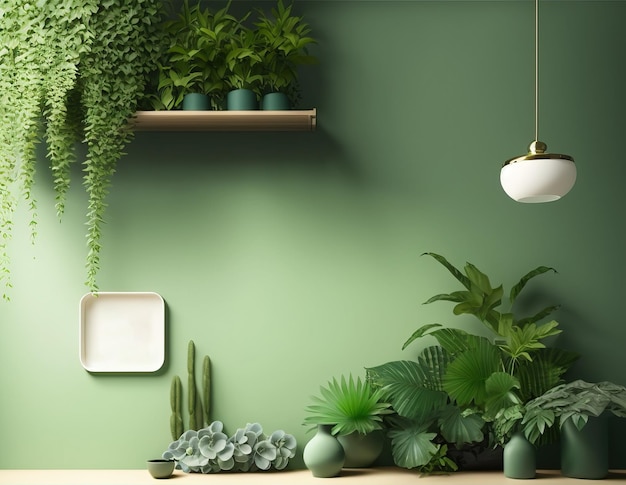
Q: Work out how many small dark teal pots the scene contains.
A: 3